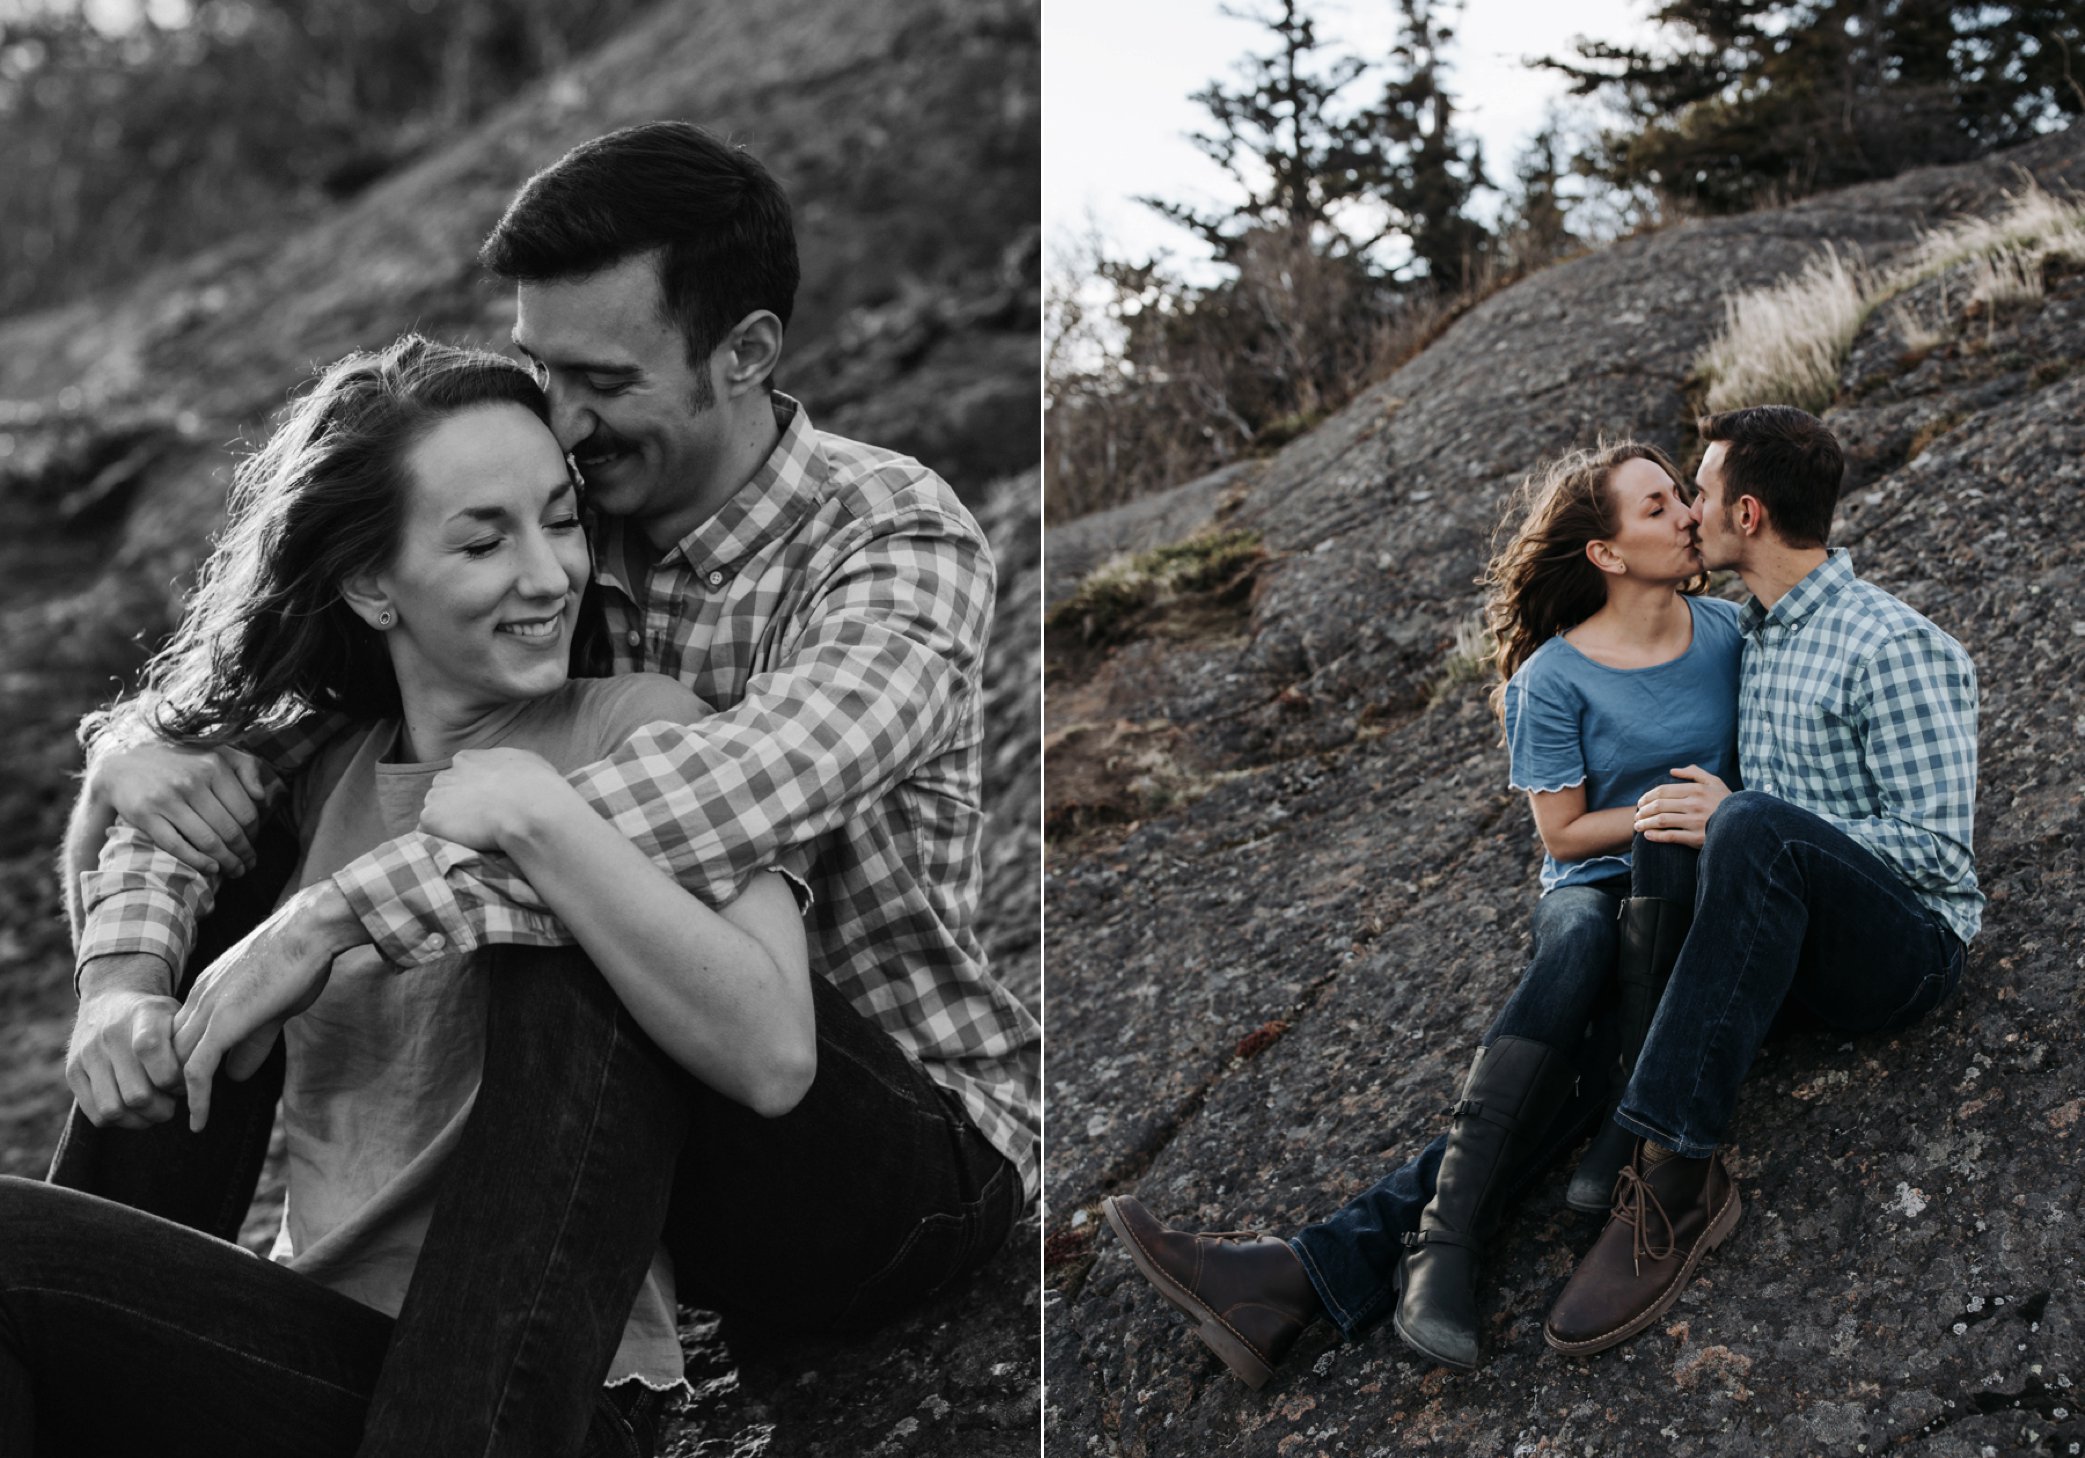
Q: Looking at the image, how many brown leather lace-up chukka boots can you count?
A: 2